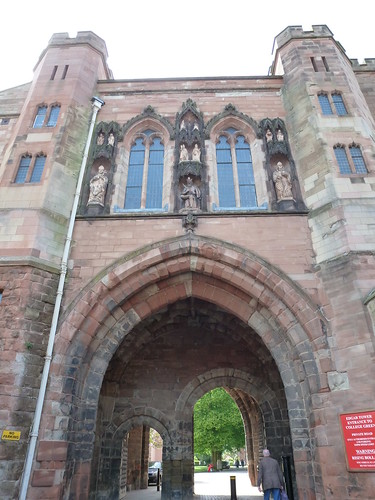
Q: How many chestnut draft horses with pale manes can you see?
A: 0